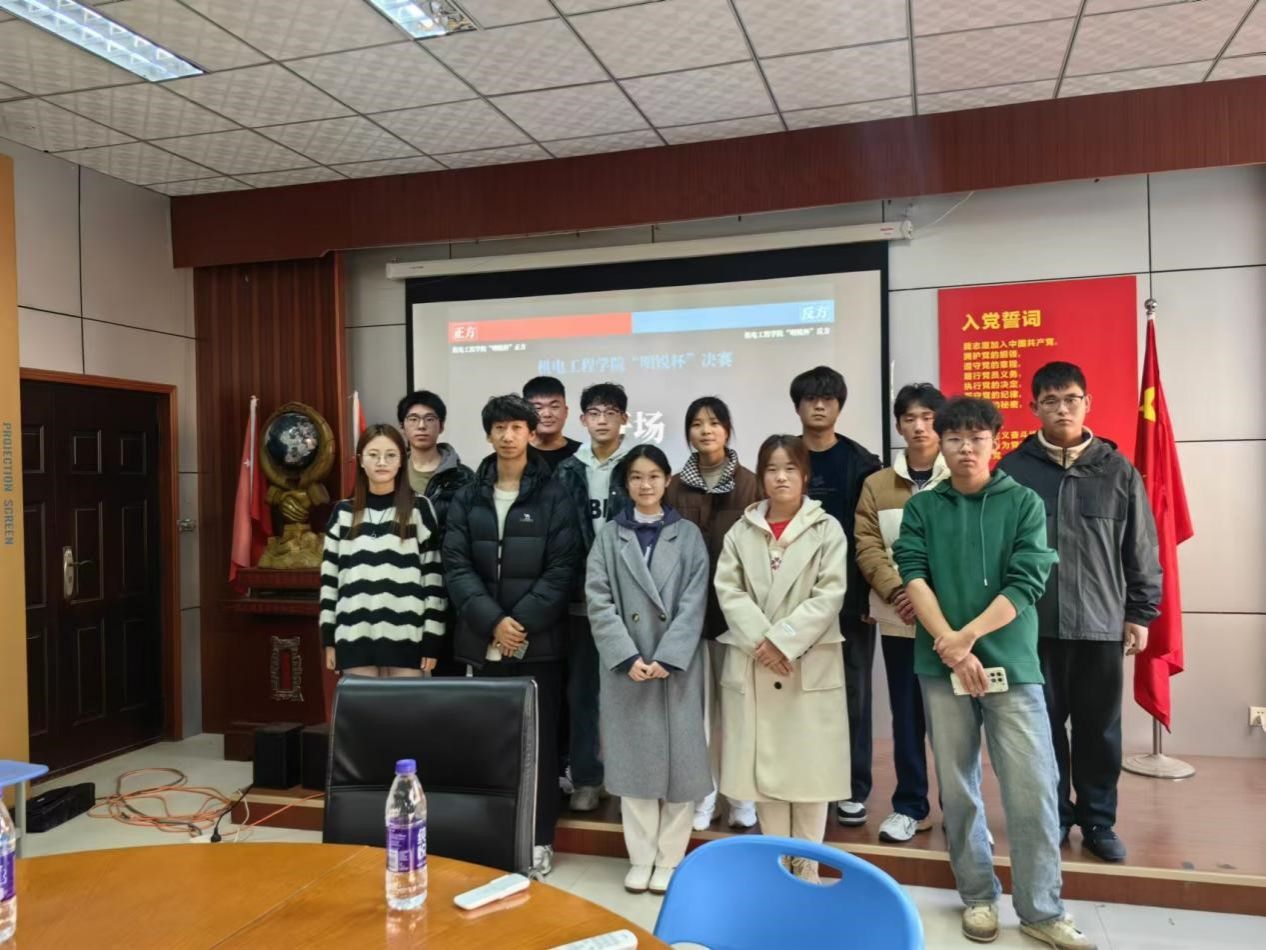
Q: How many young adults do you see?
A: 12